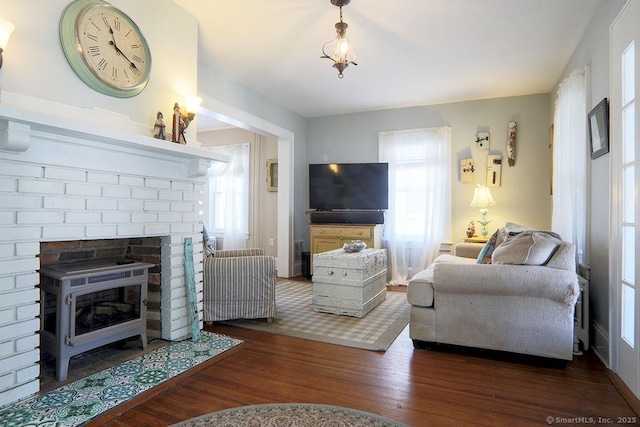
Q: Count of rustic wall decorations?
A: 4